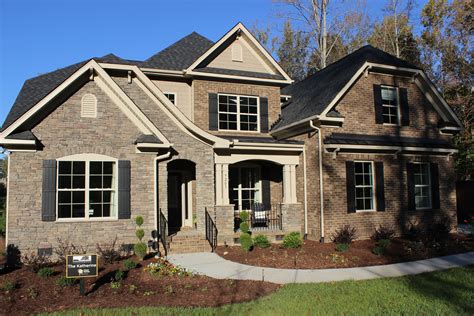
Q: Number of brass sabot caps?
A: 0